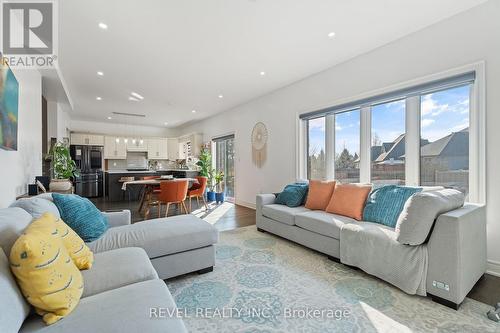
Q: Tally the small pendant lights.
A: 4